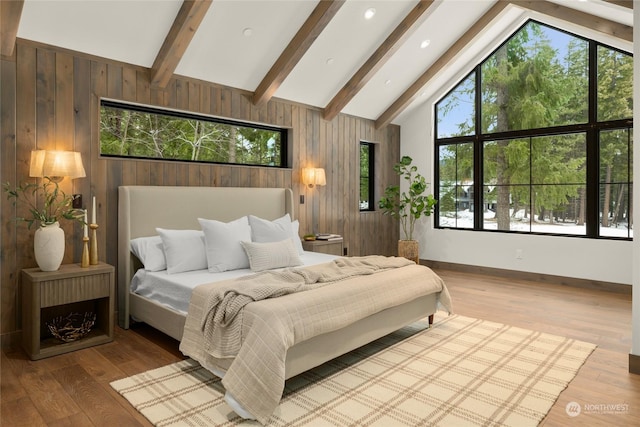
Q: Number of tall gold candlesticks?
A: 2